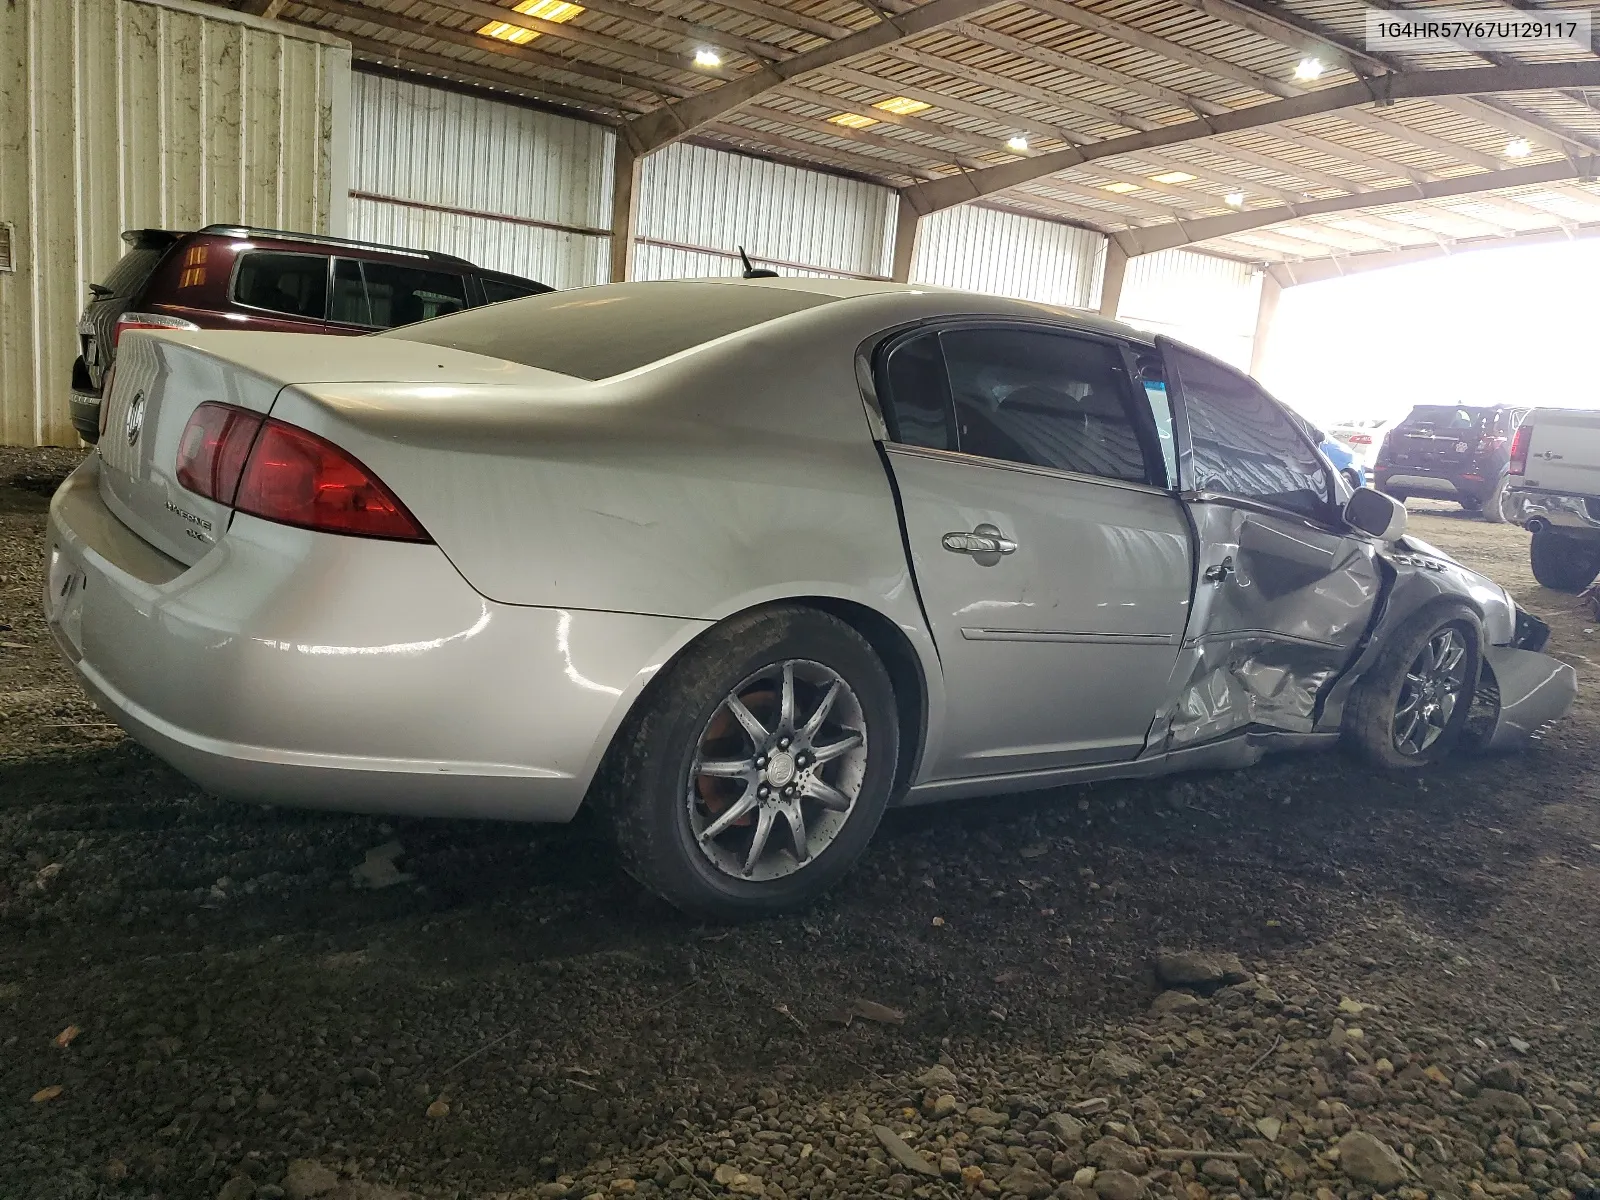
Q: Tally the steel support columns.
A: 4